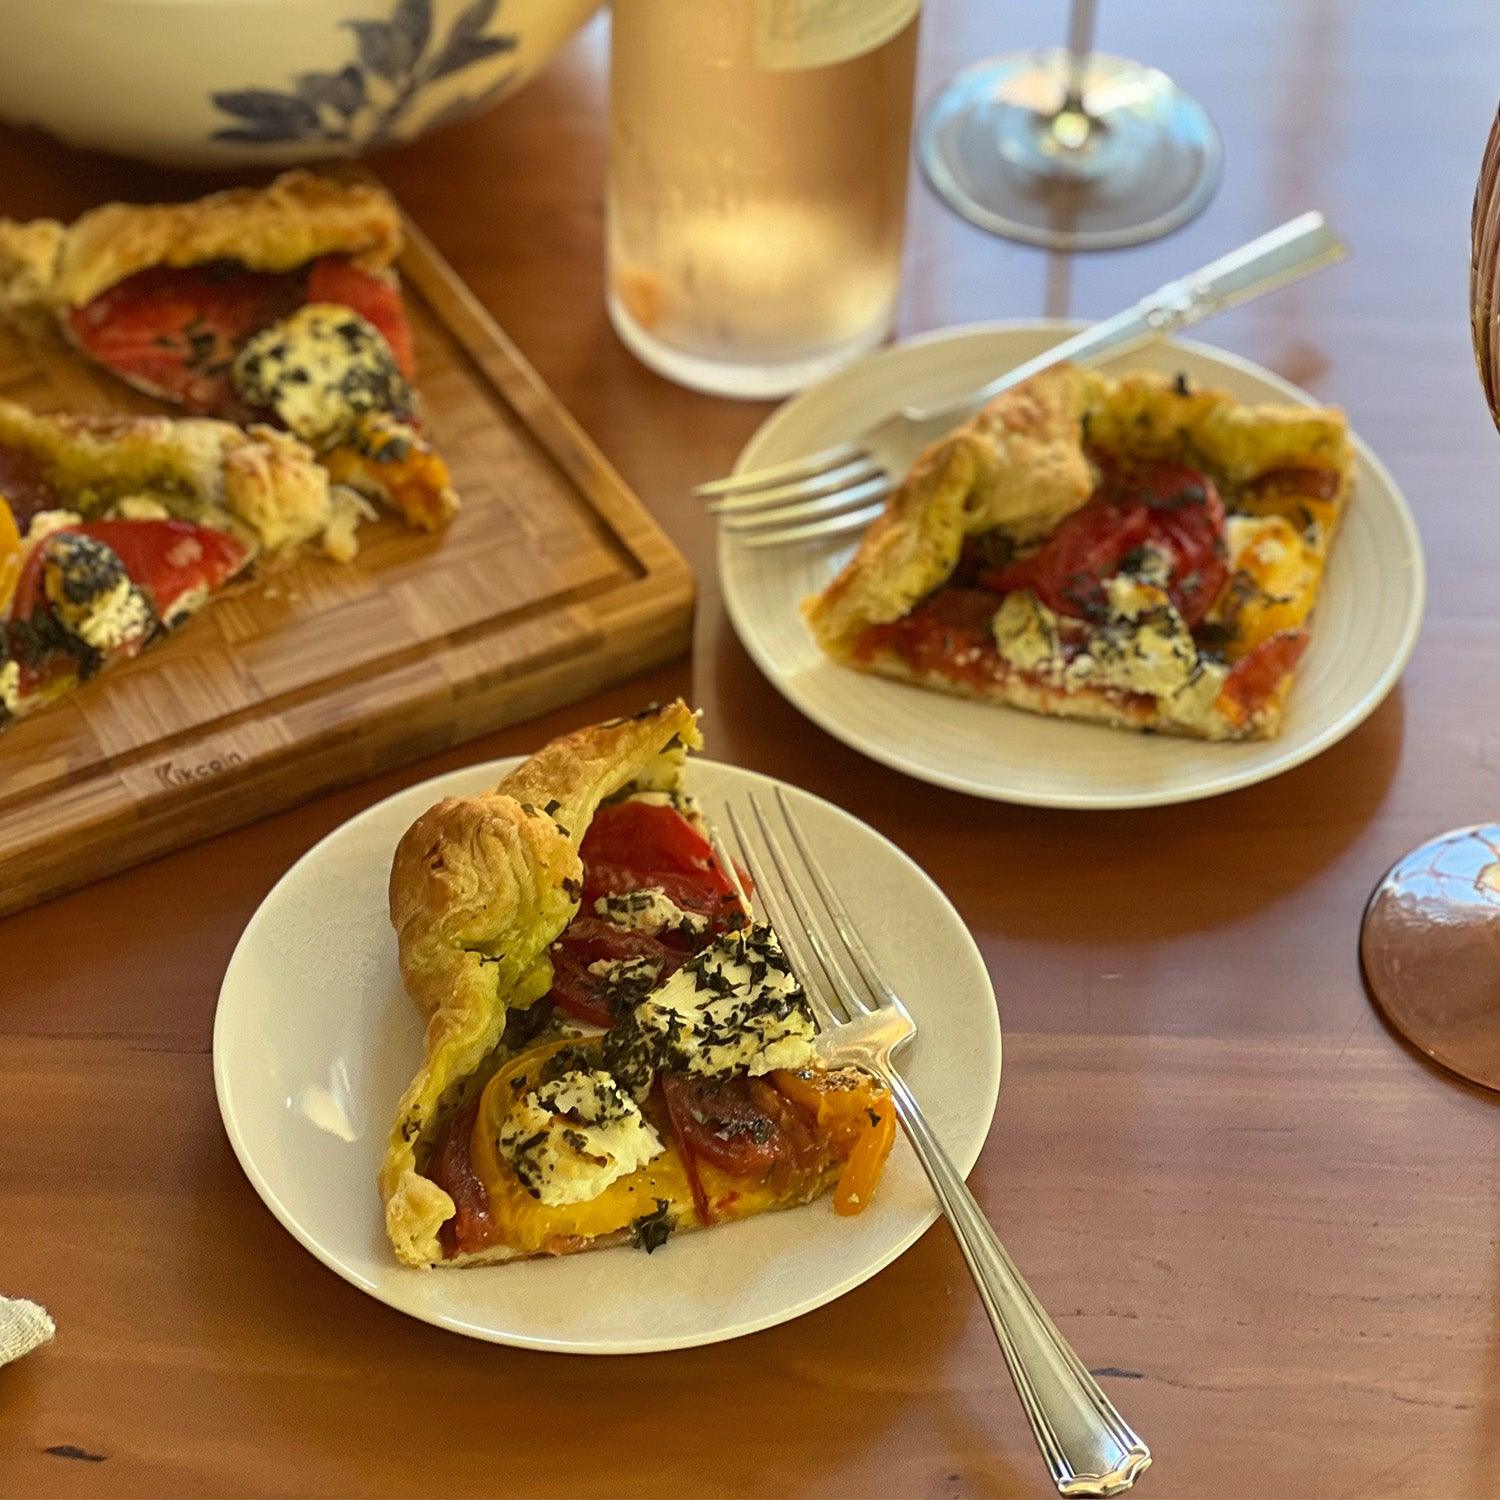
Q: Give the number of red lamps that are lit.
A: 0